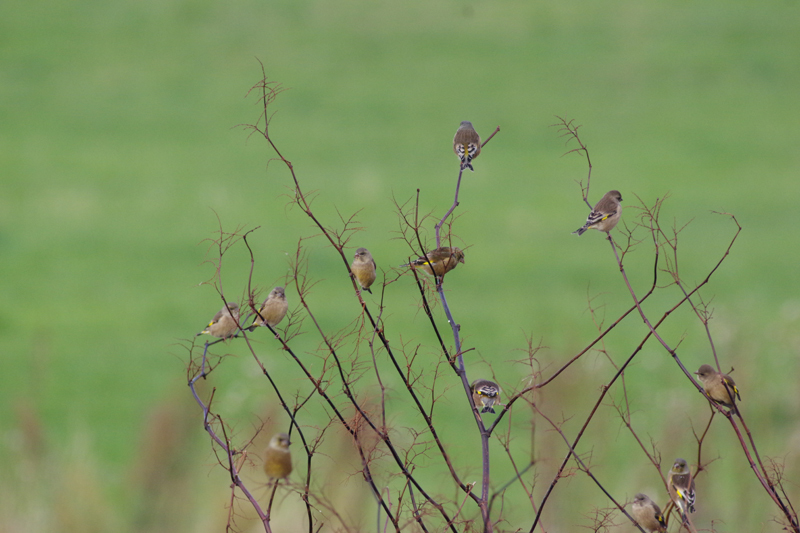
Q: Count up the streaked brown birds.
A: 11